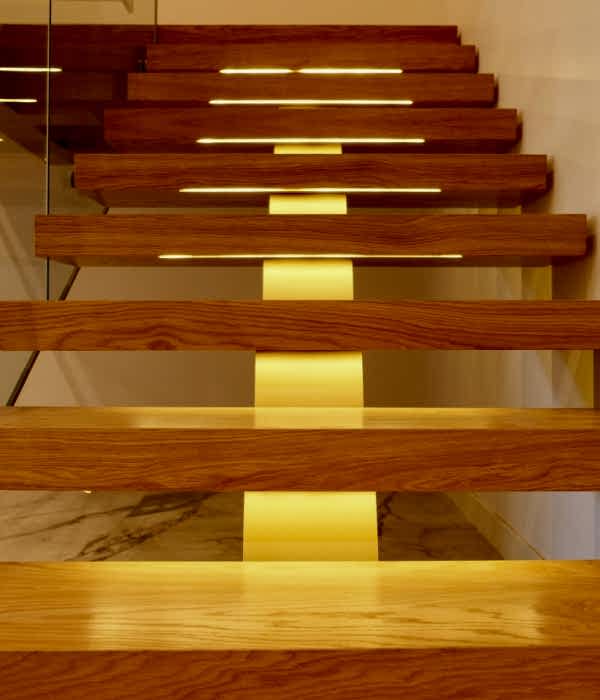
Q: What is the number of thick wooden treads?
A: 9